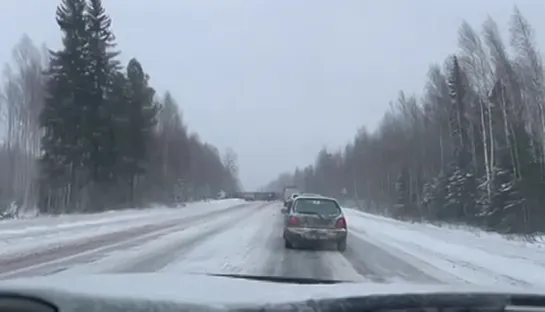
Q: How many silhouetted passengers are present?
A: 0